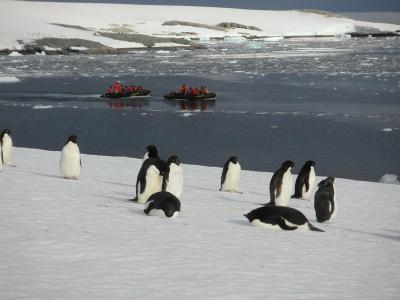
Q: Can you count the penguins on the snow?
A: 11